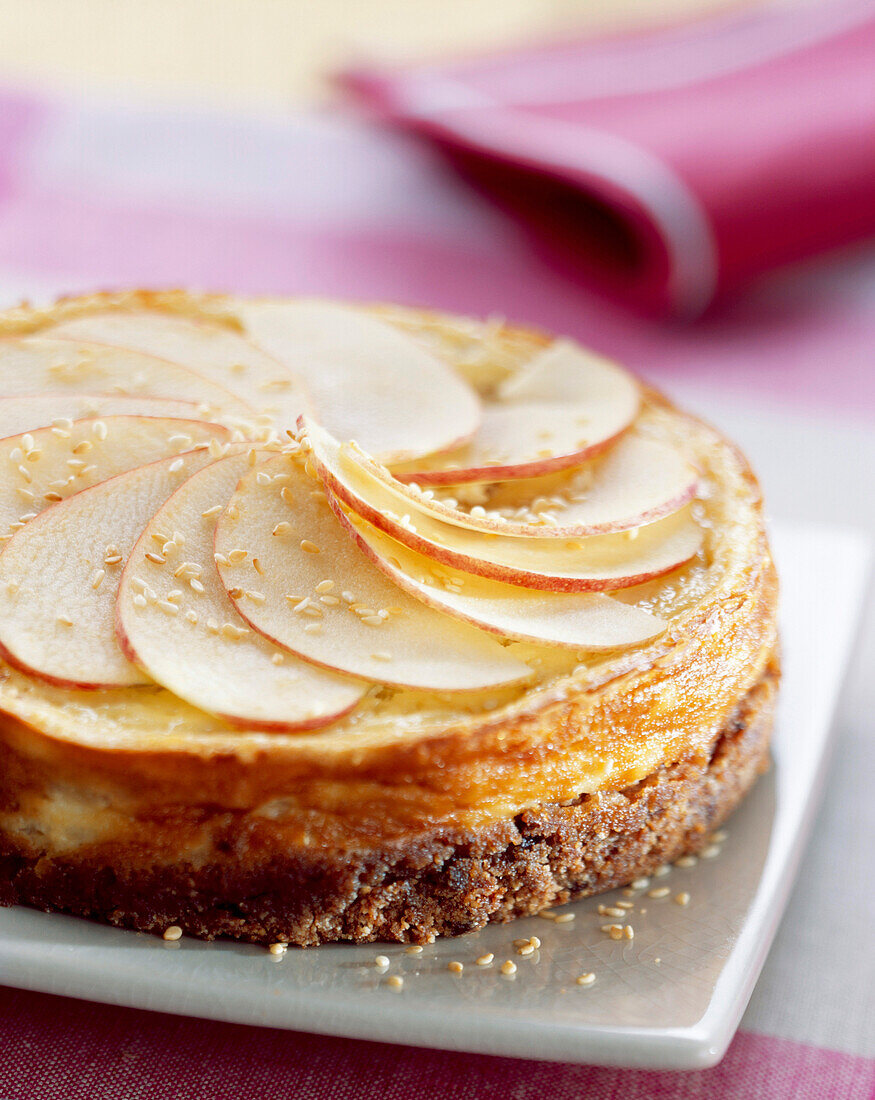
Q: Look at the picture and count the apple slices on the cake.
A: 12